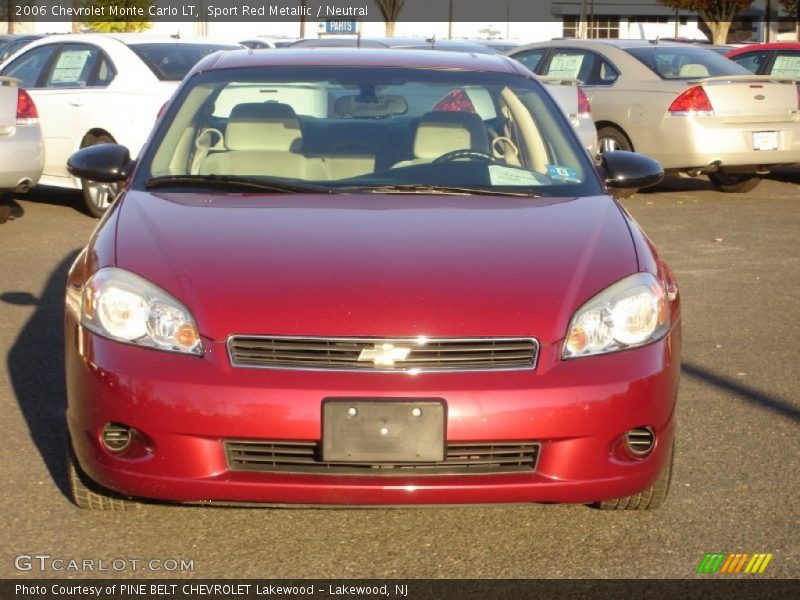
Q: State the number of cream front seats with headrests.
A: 2